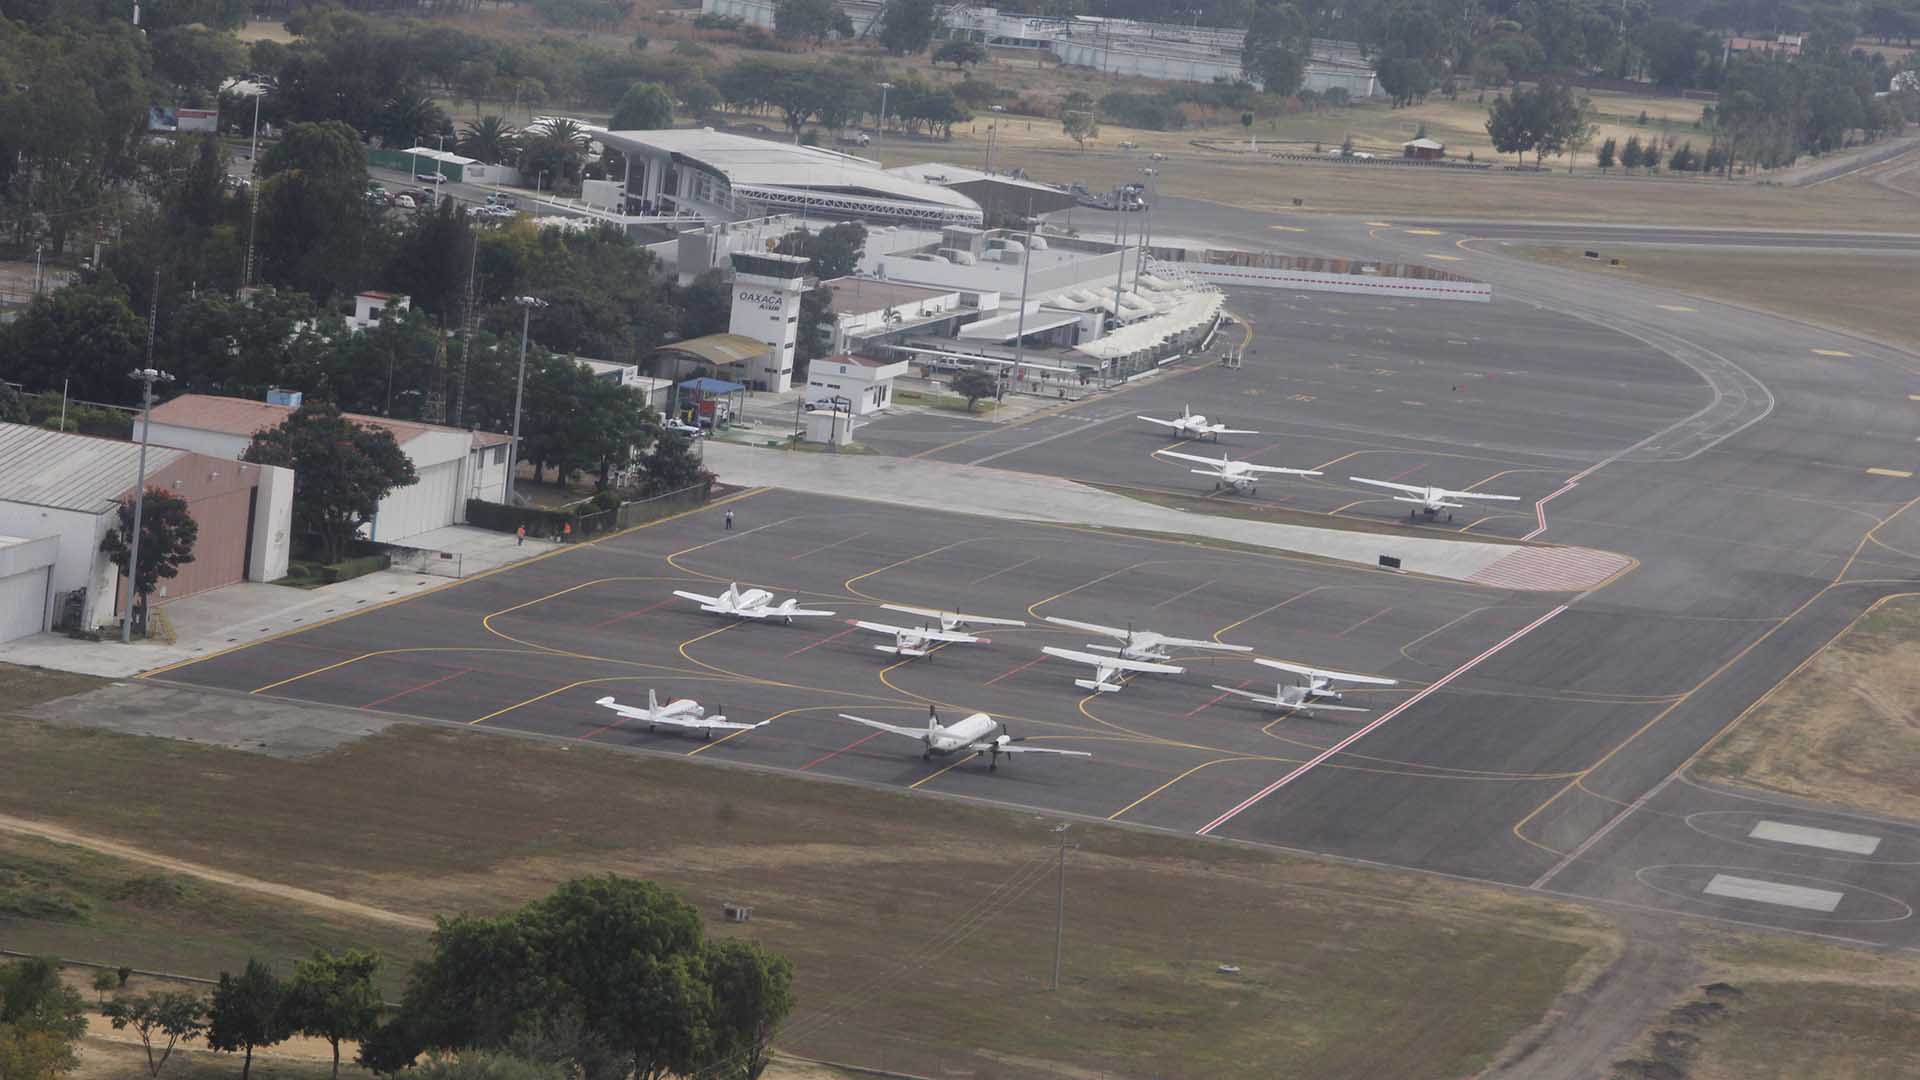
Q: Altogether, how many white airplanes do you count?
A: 12